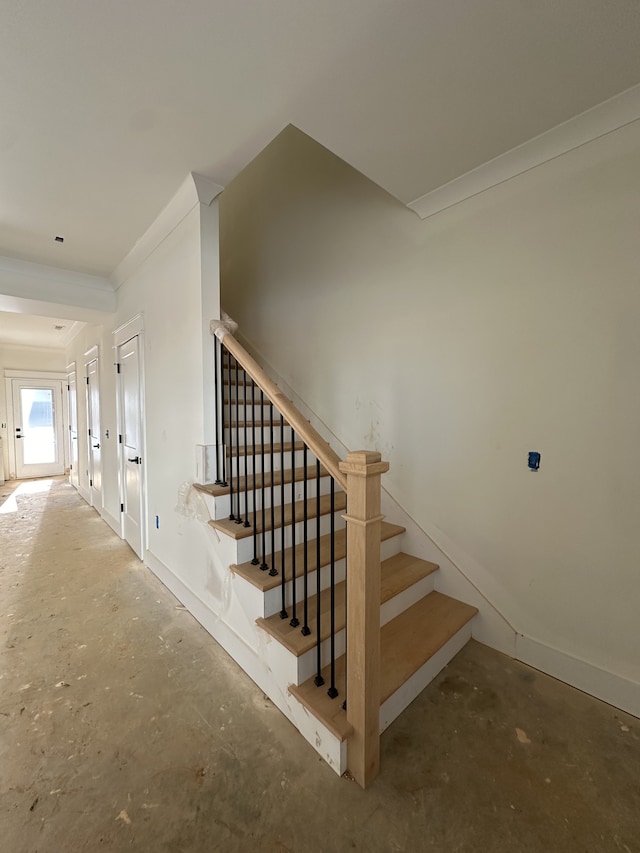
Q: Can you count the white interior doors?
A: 3